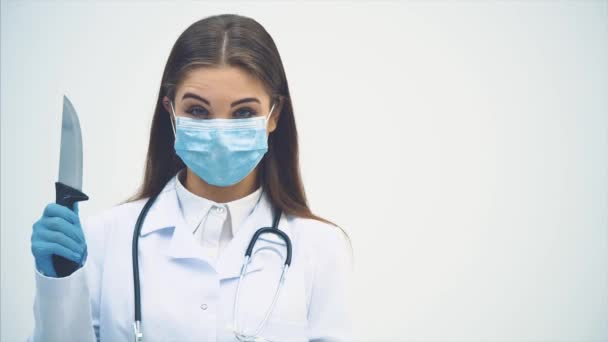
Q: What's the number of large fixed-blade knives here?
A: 1